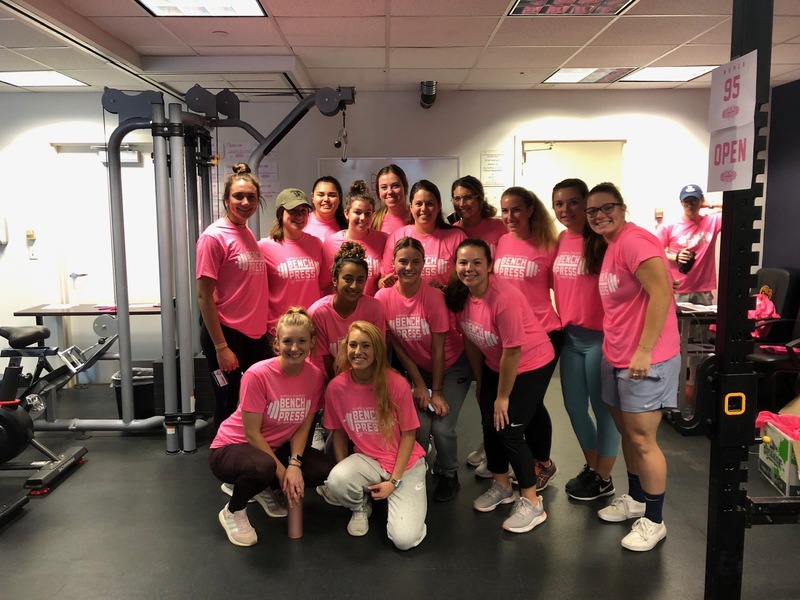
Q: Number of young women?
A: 15